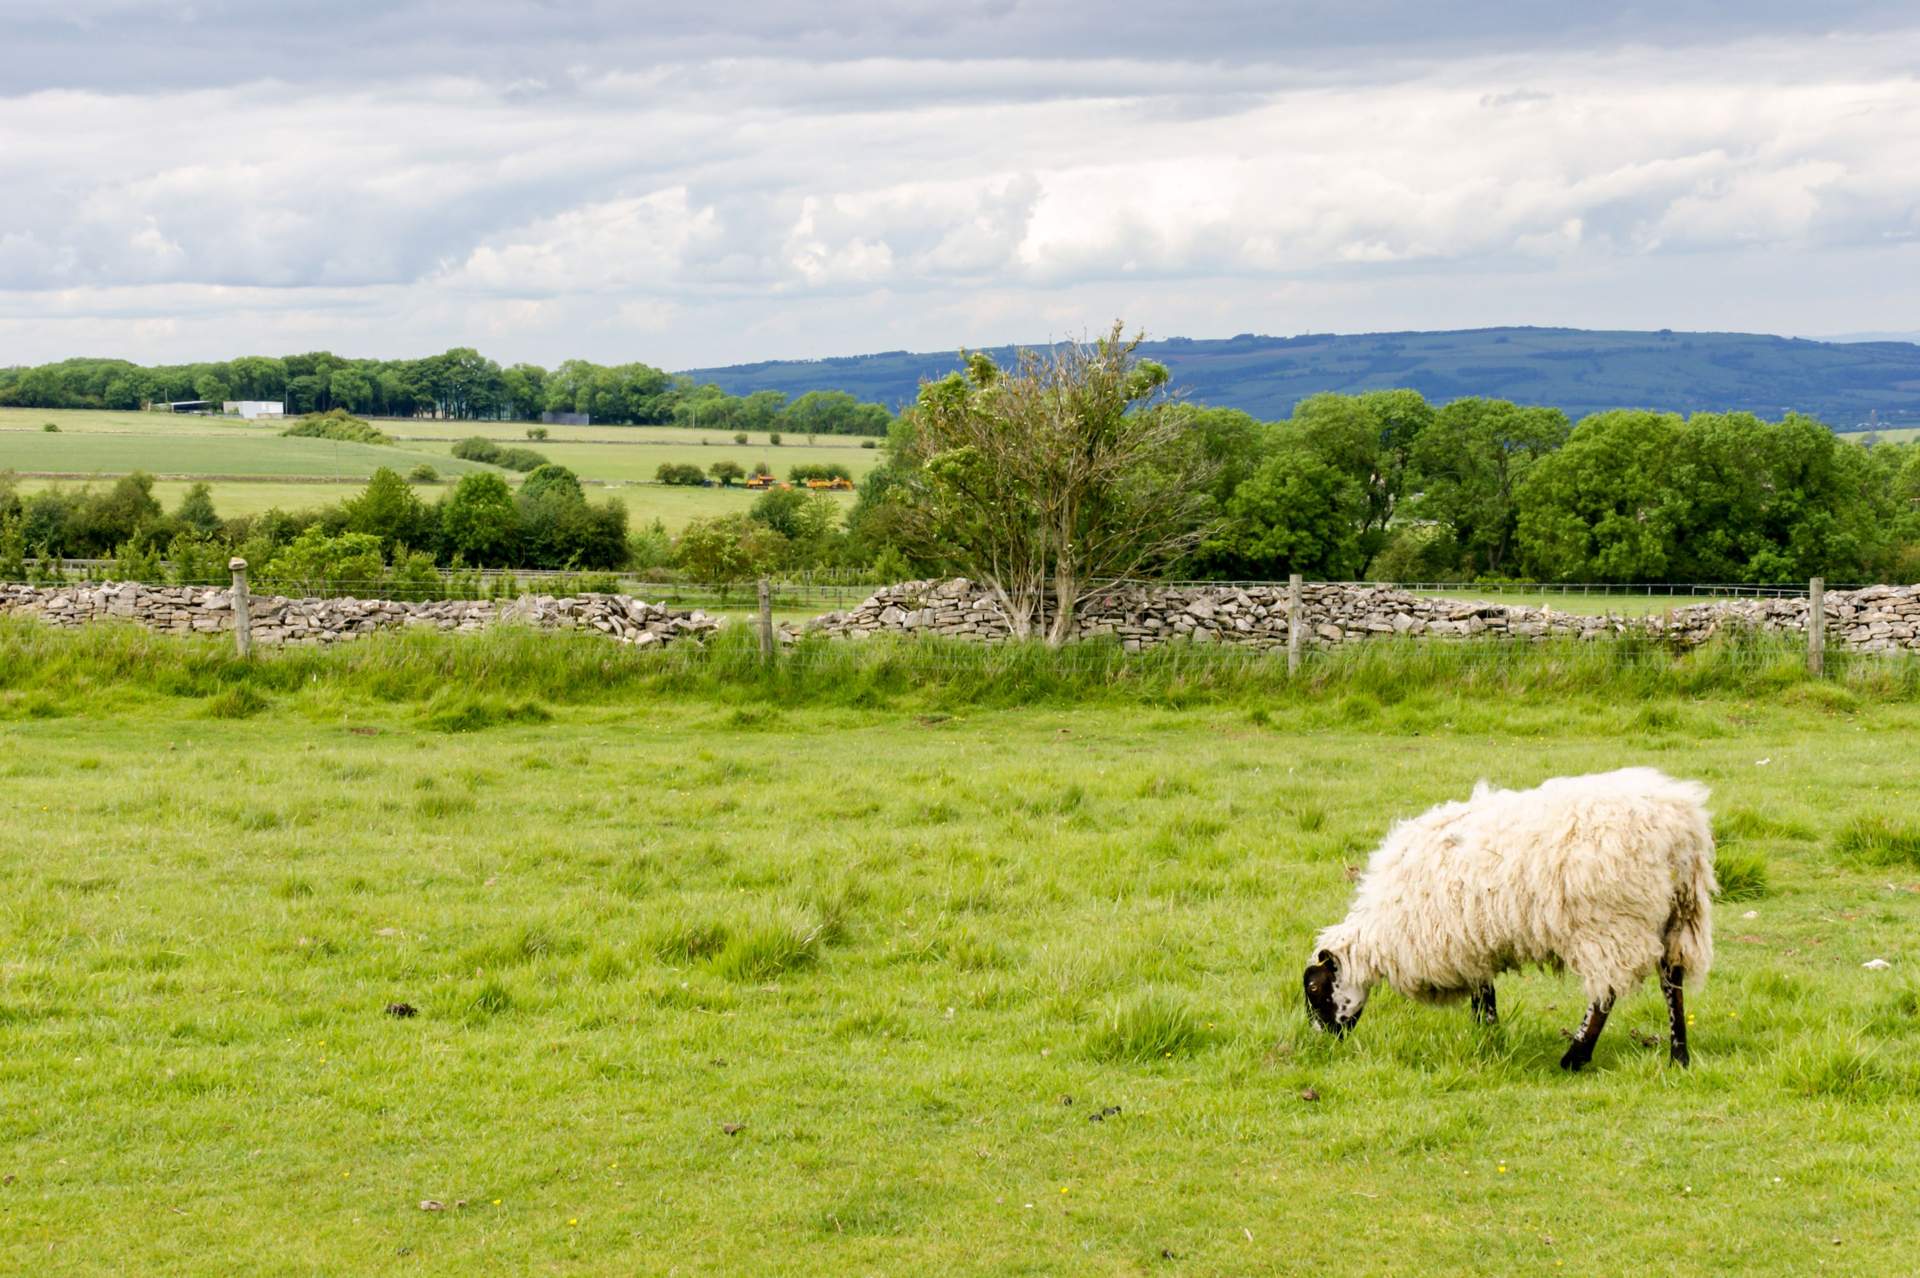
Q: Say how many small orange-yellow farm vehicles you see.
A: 2